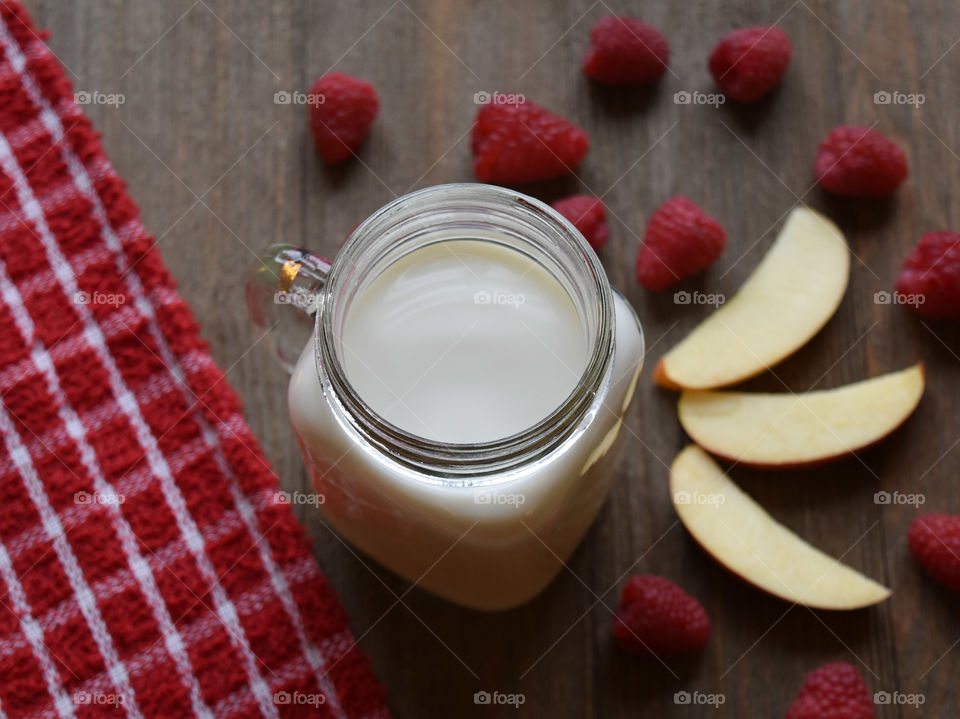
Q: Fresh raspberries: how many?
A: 11